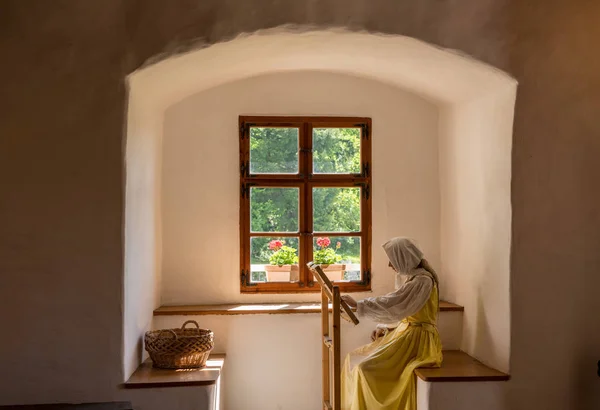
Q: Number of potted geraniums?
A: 2